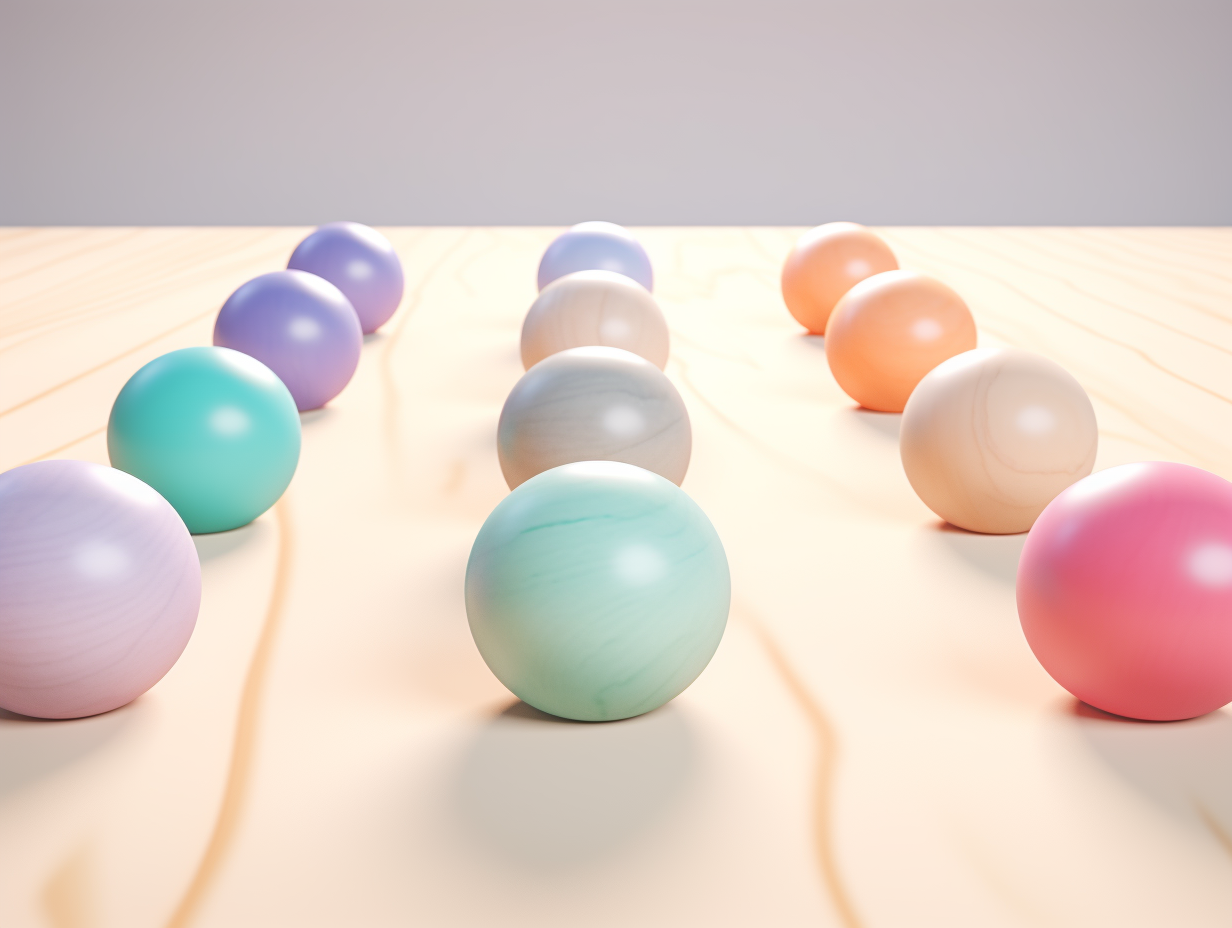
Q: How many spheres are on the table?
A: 12